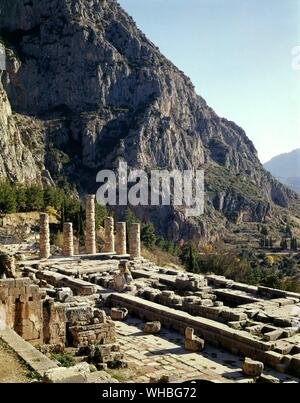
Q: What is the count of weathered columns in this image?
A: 6